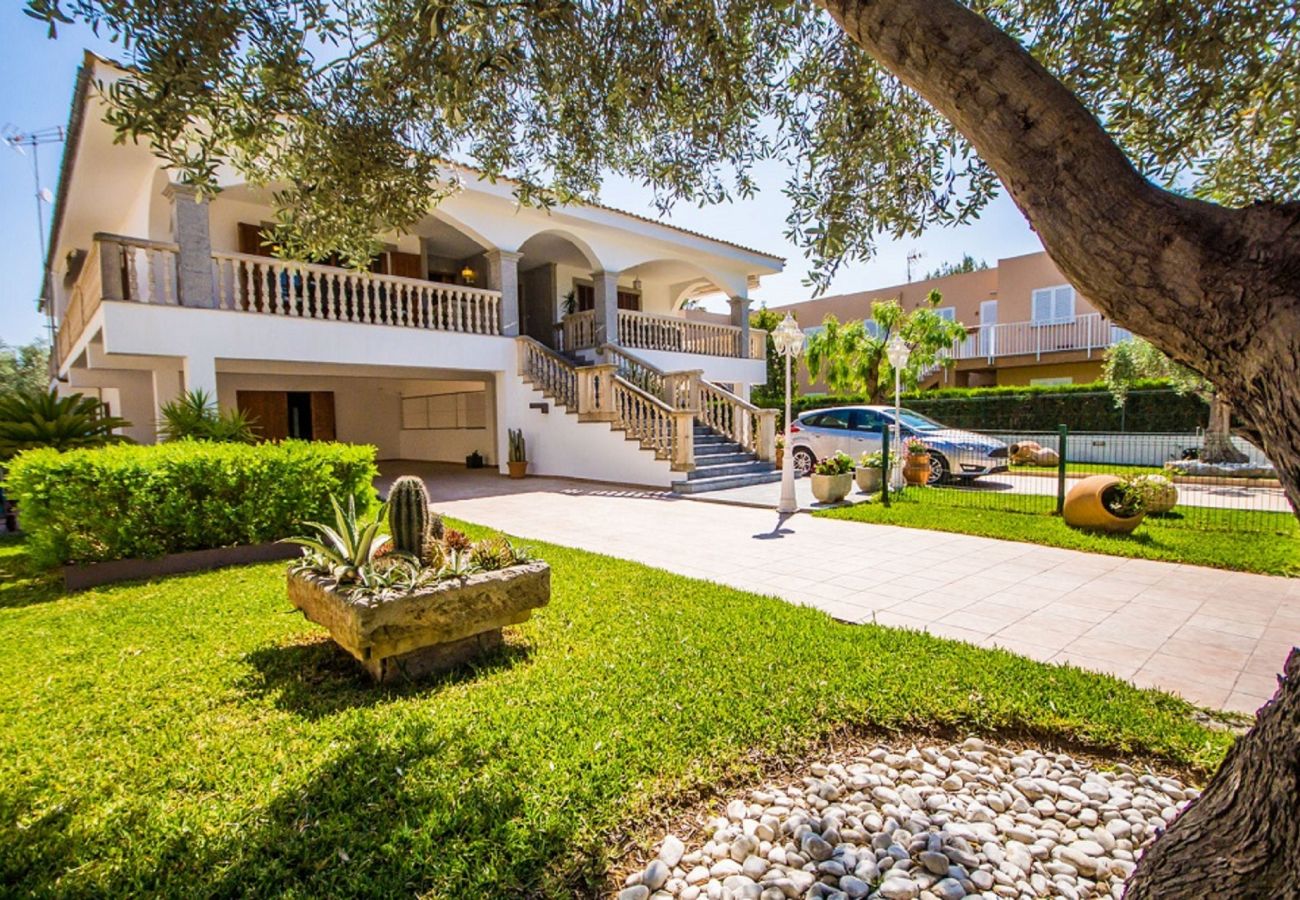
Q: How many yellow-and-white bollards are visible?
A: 0